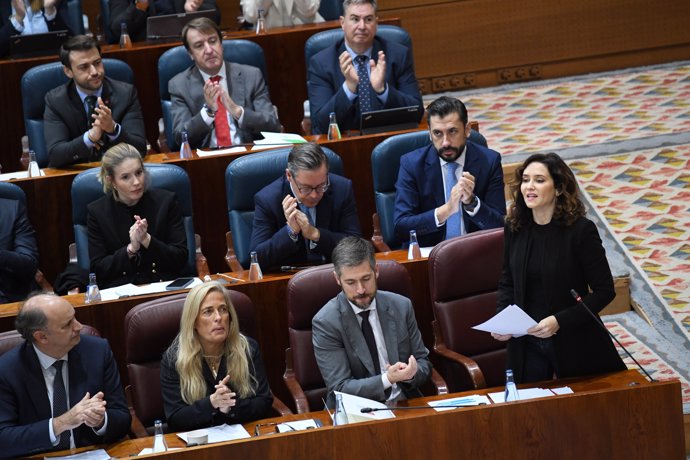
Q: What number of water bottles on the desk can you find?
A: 11